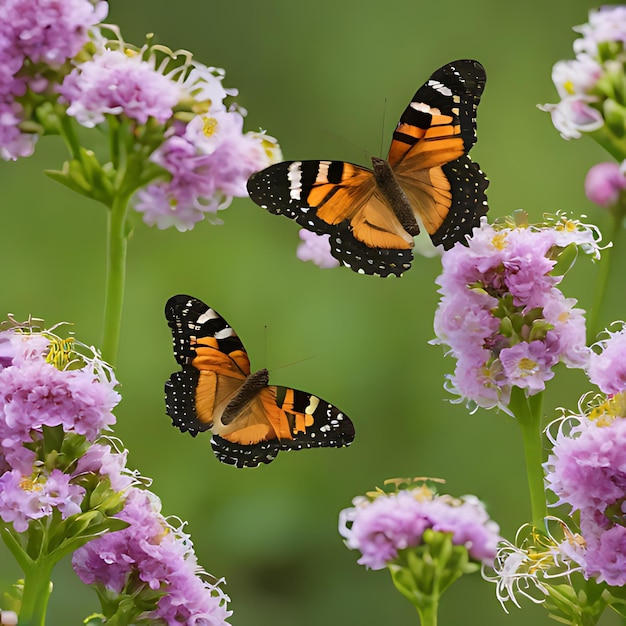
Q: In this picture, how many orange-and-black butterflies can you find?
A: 2